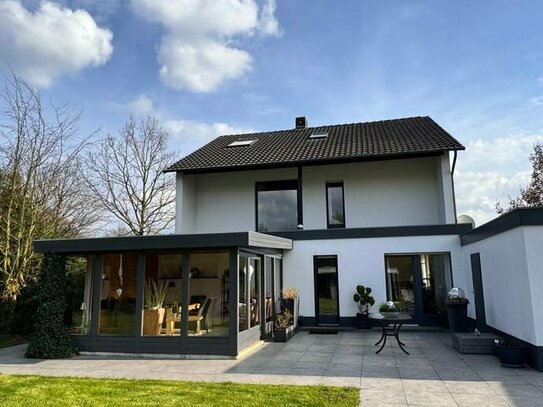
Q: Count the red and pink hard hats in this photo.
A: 0